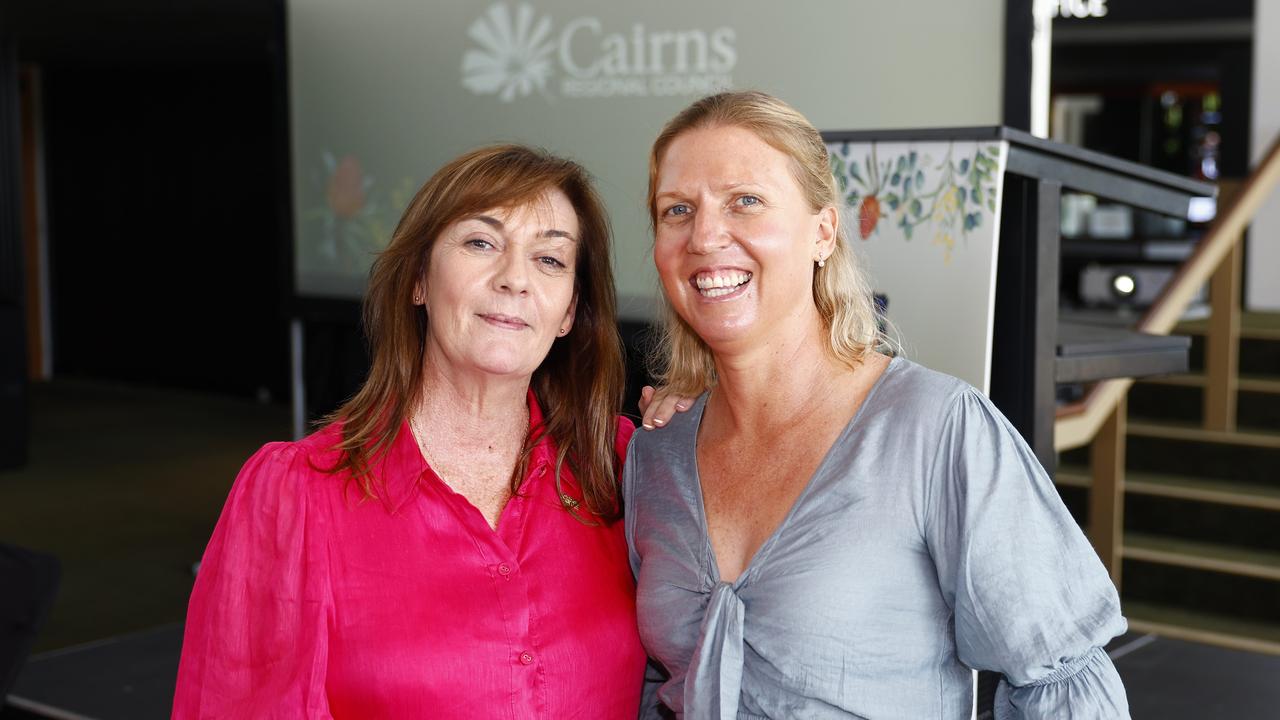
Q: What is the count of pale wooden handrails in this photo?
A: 1